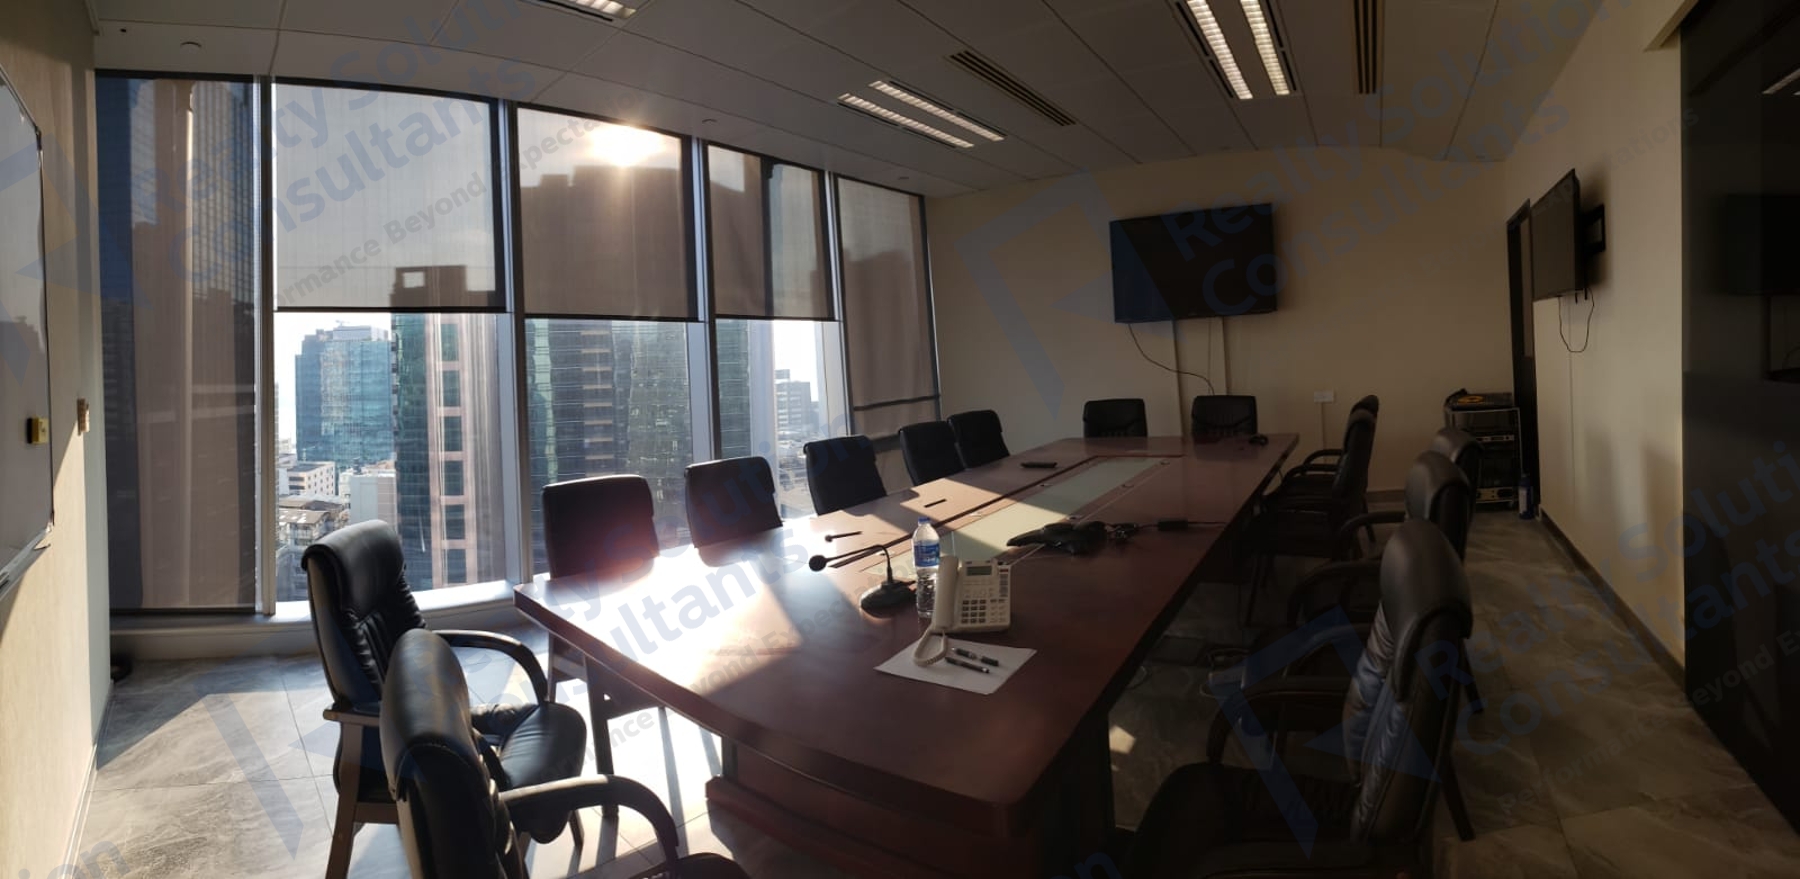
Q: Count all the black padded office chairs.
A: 14